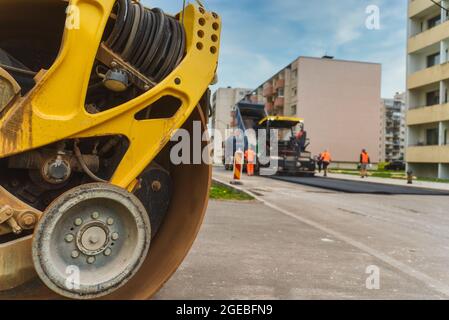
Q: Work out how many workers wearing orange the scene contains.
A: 3